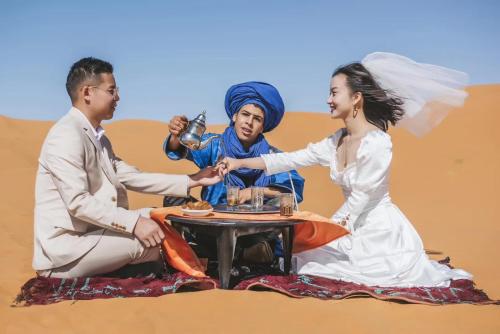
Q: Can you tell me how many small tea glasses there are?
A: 3